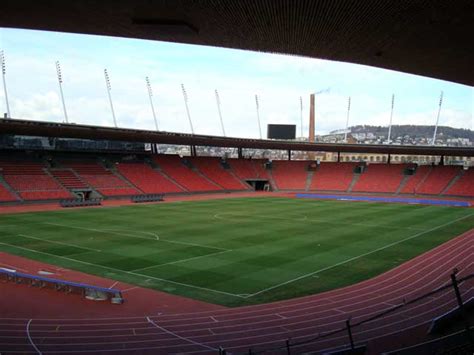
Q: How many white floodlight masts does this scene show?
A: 11